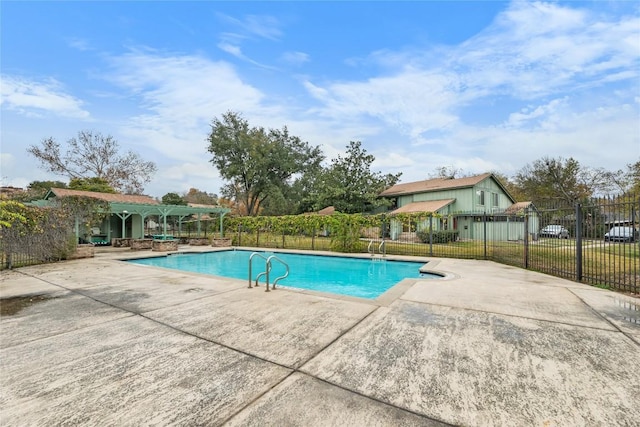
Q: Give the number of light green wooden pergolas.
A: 1